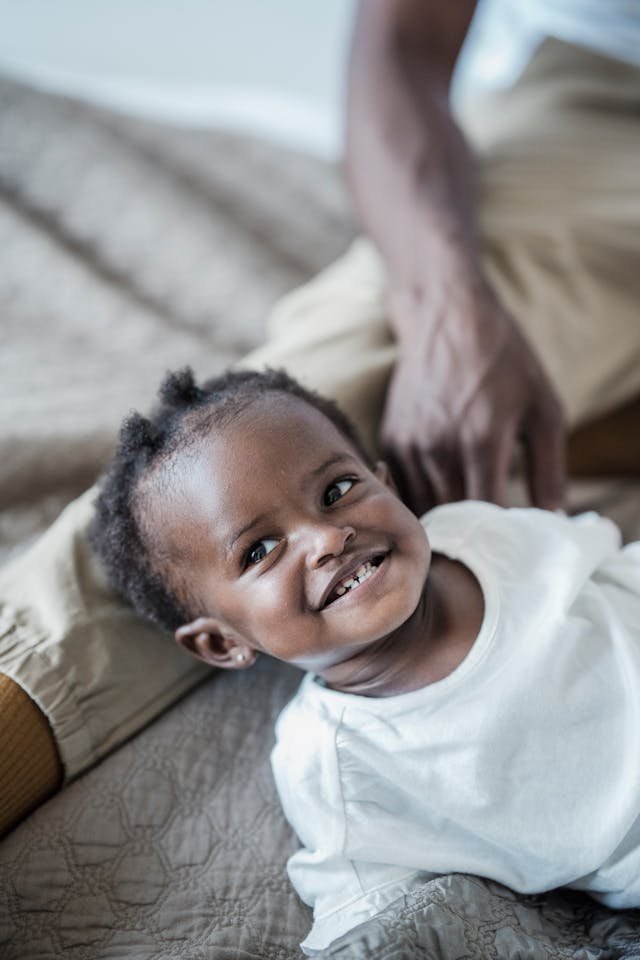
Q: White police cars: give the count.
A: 0